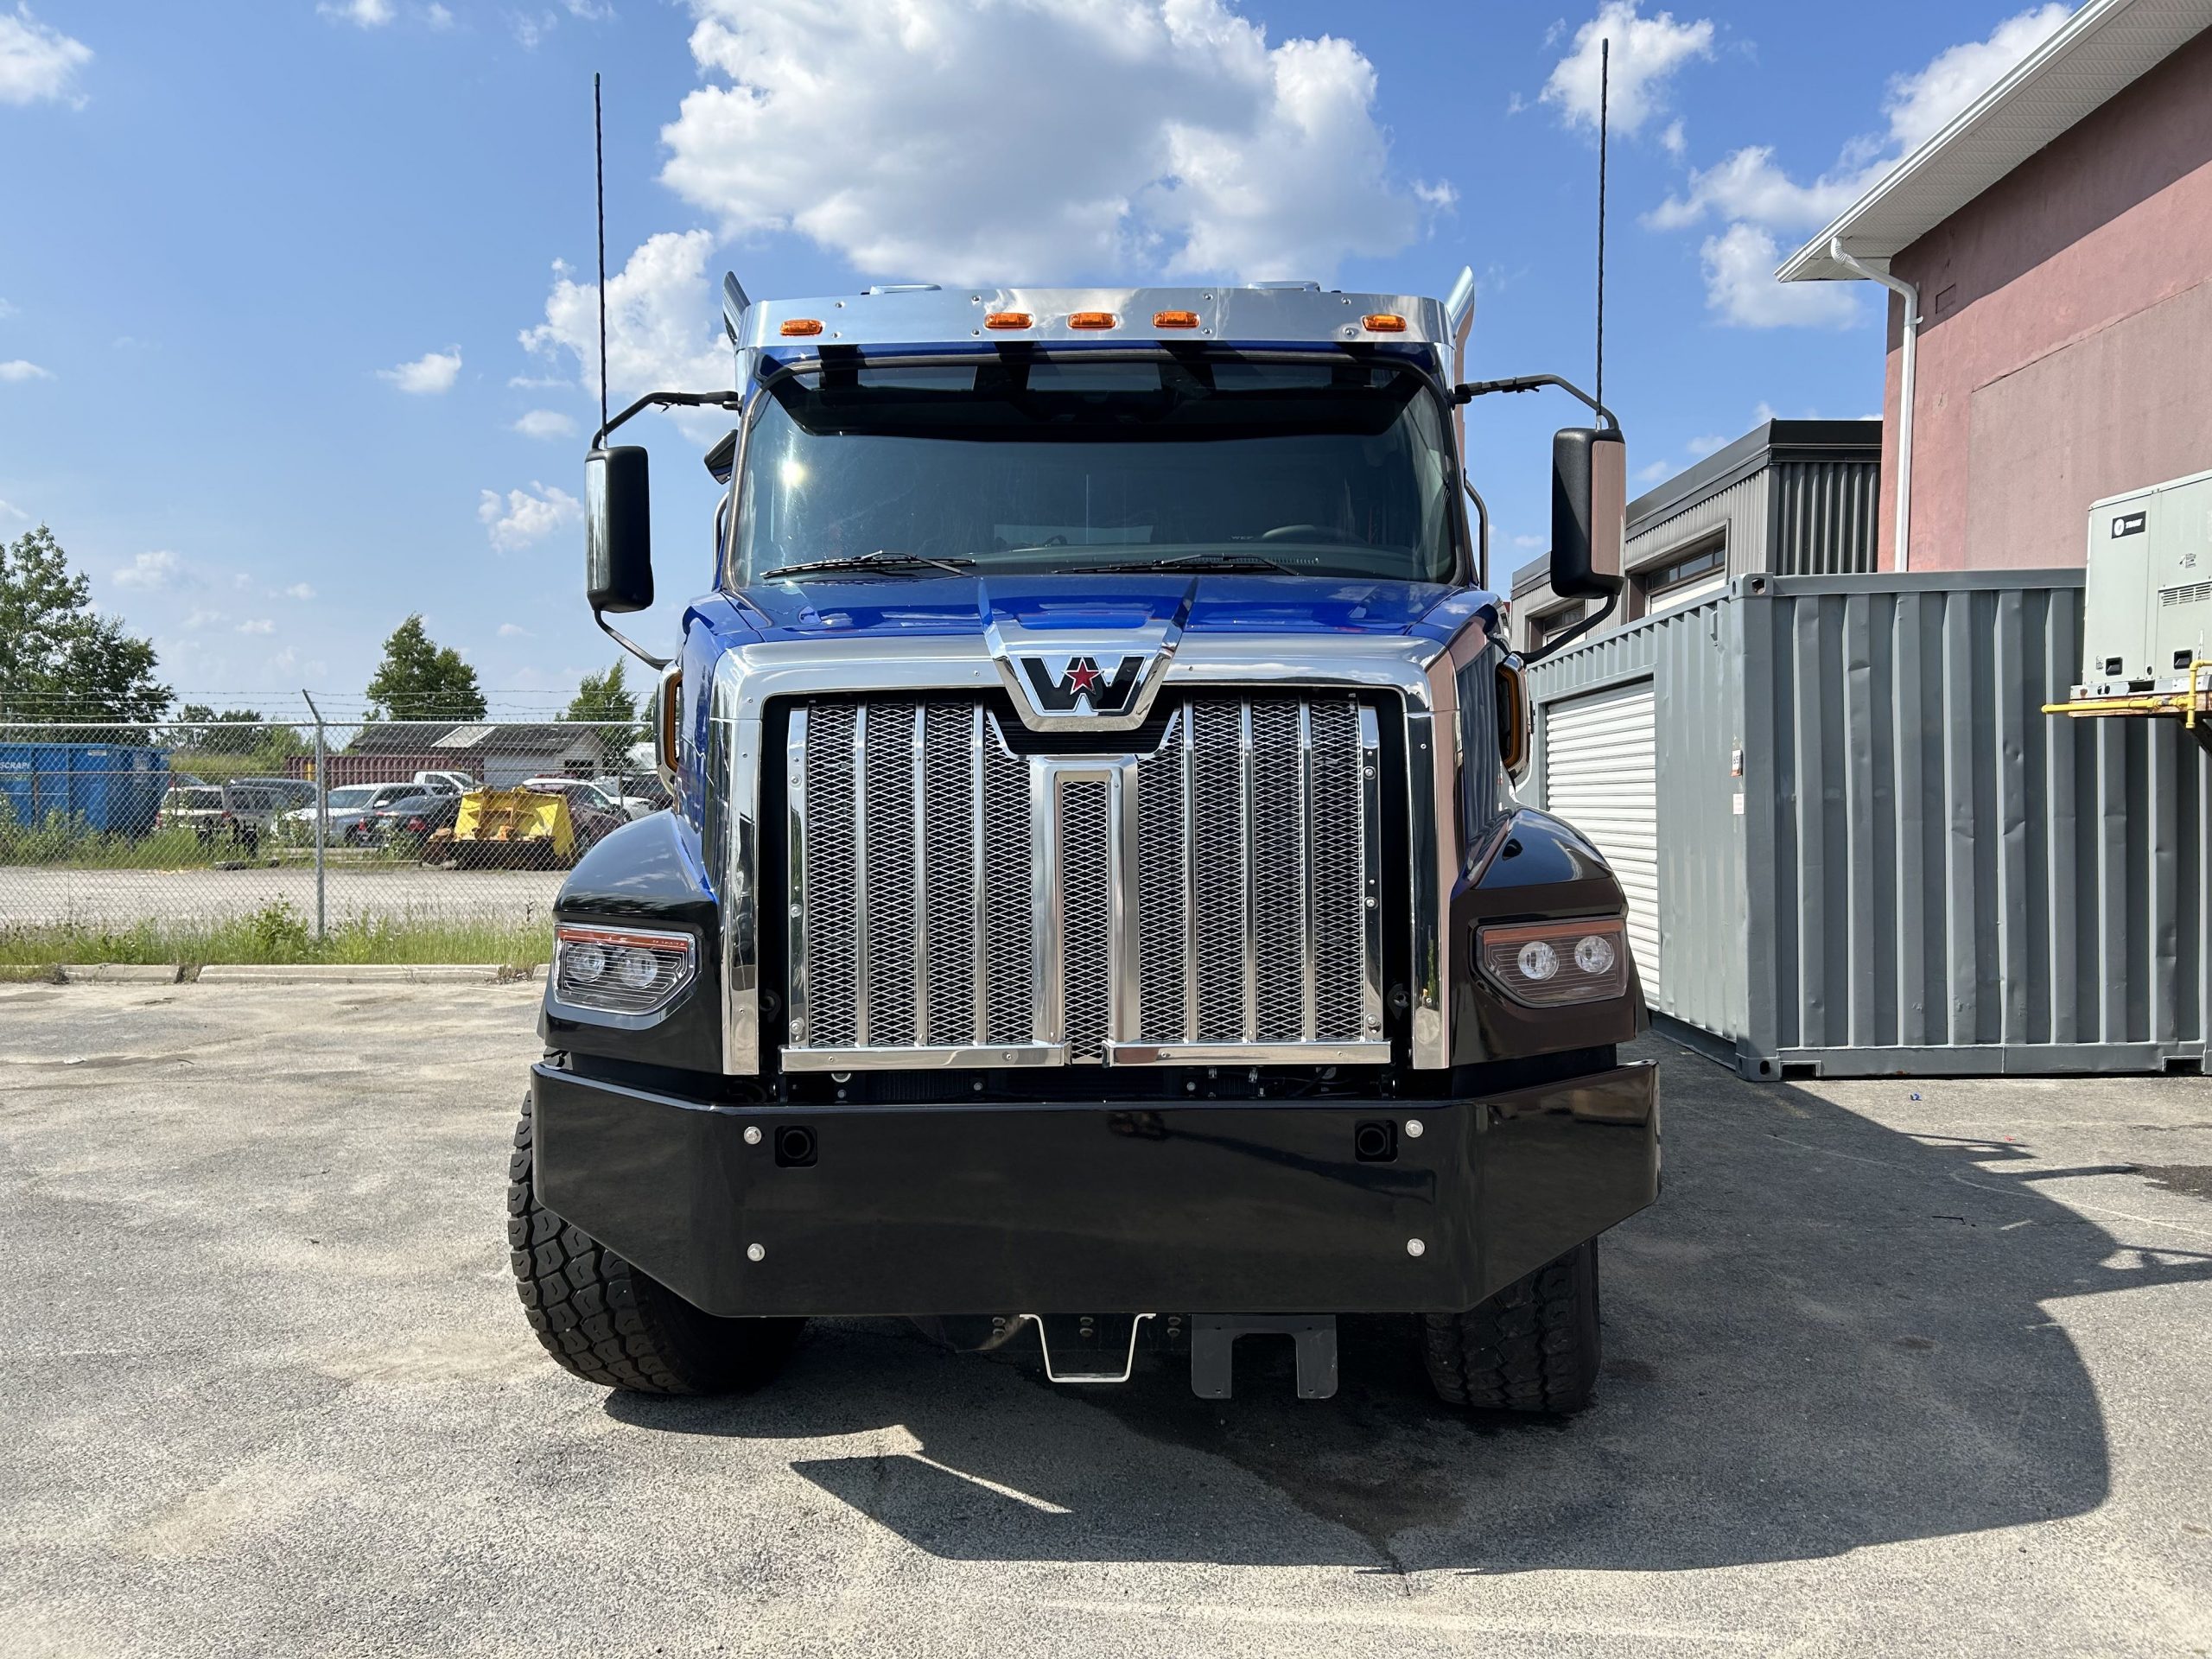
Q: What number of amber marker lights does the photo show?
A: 5